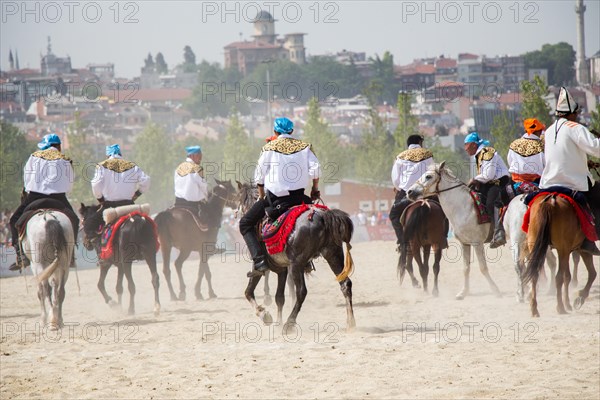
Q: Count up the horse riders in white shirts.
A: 8